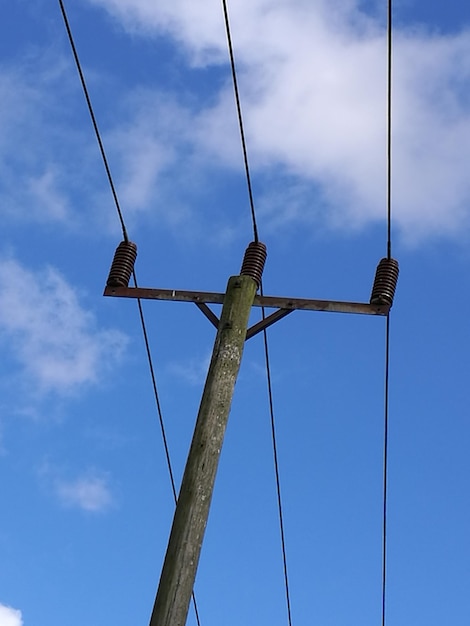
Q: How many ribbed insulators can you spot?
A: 3